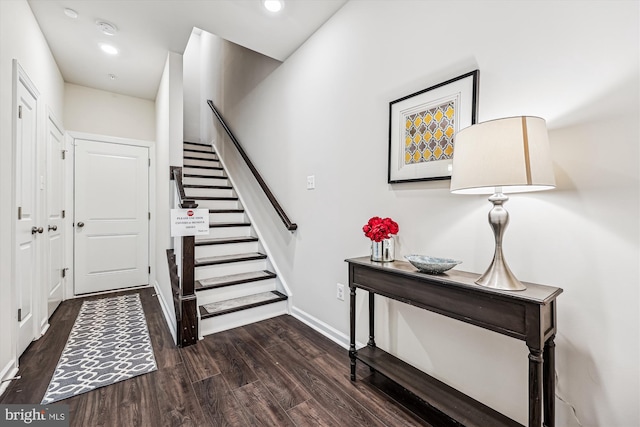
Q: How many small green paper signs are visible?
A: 0